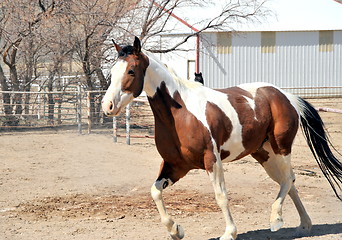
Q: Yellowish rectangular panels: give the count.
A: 3